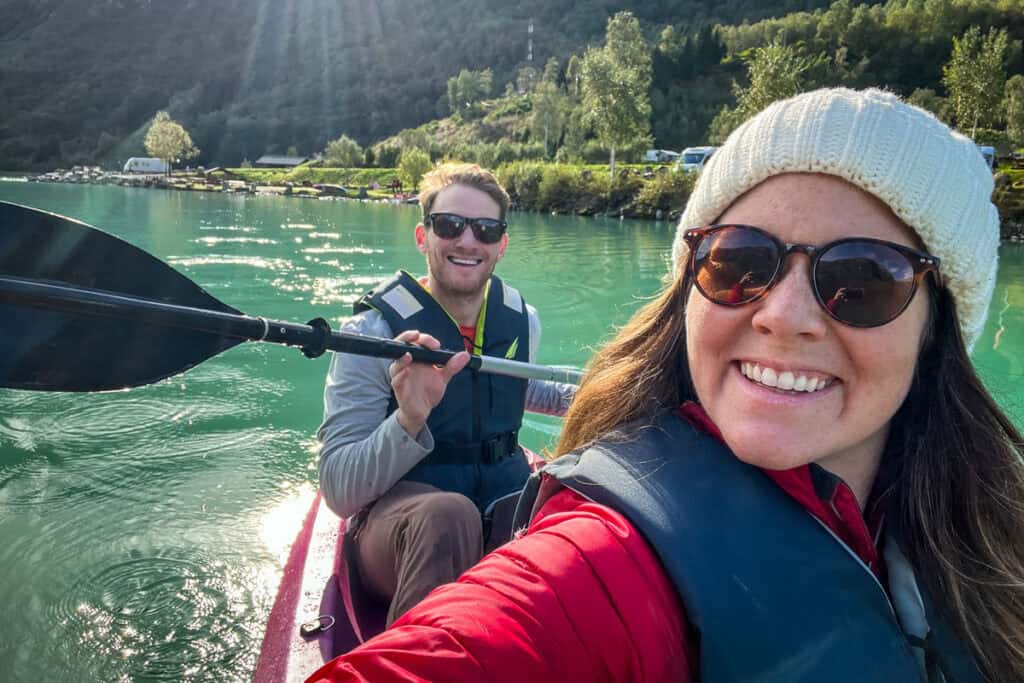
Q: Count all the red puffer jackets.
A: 1